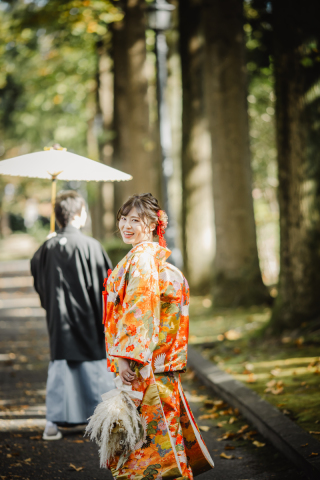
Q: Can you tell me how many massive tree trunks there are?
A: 4